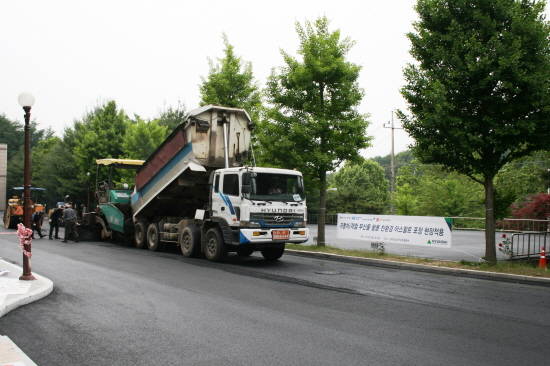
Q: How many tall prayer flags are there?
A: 0